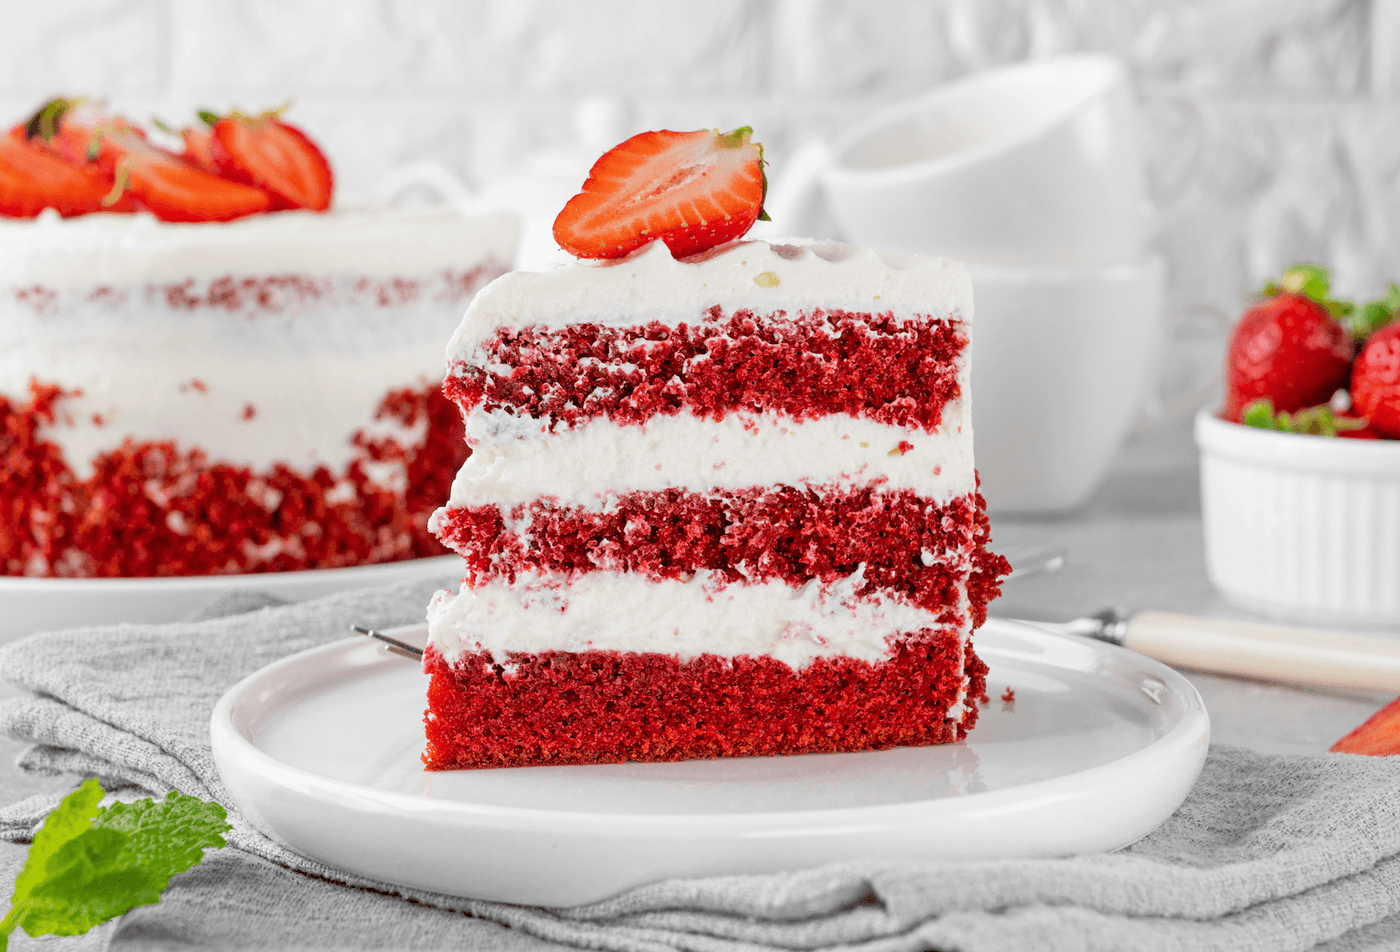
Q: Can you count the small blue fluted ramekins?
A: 0